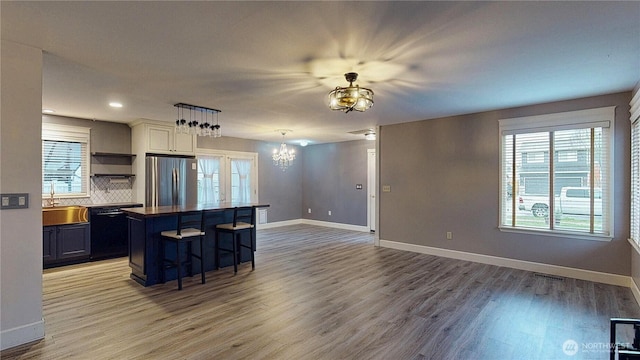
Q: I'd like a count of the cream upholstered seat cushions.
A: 2